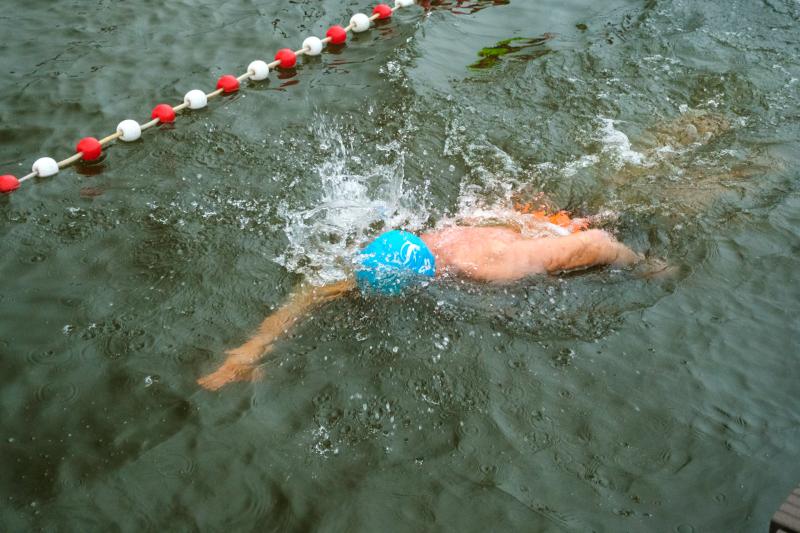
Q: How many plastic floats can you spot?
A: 14